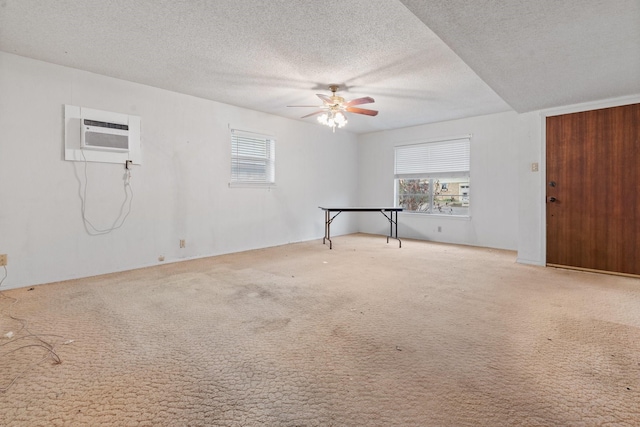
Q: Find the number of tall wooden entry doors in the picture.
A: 1